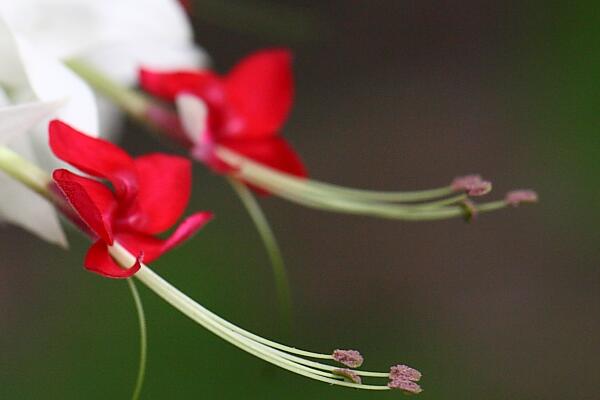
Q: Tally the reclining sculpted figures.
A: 0